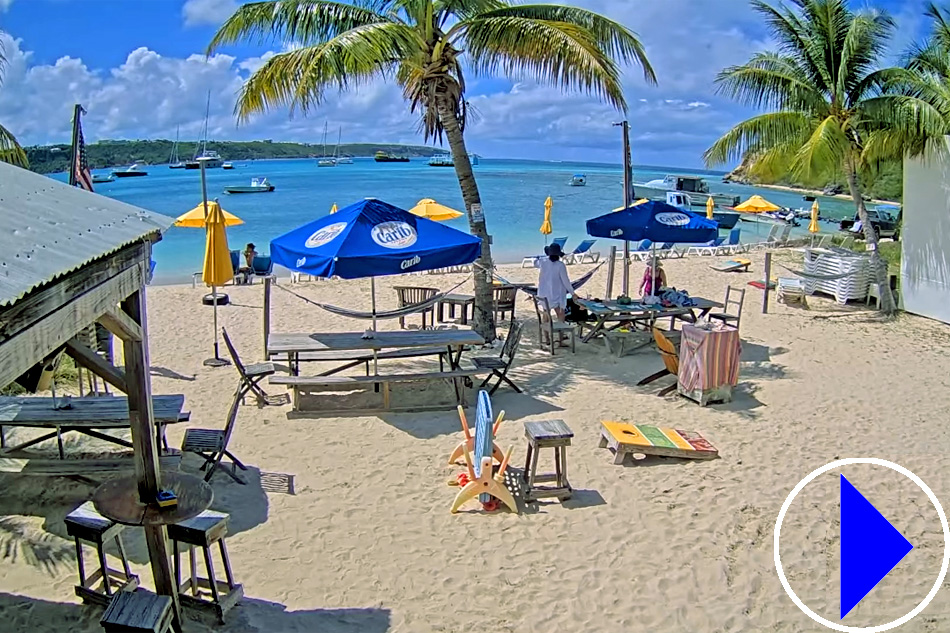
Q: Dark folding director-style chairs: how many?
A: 3